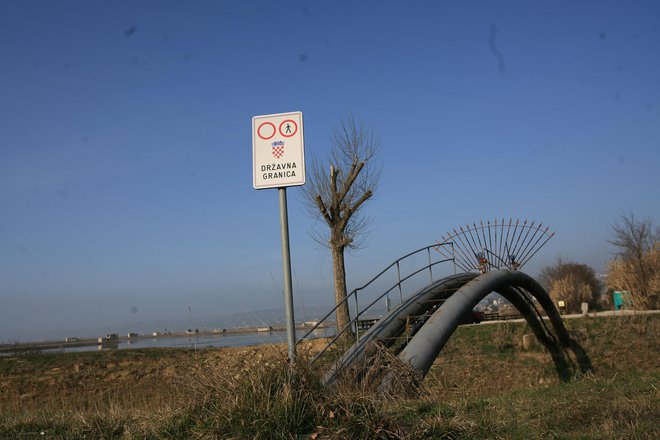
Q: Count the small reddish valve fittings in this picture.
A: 2